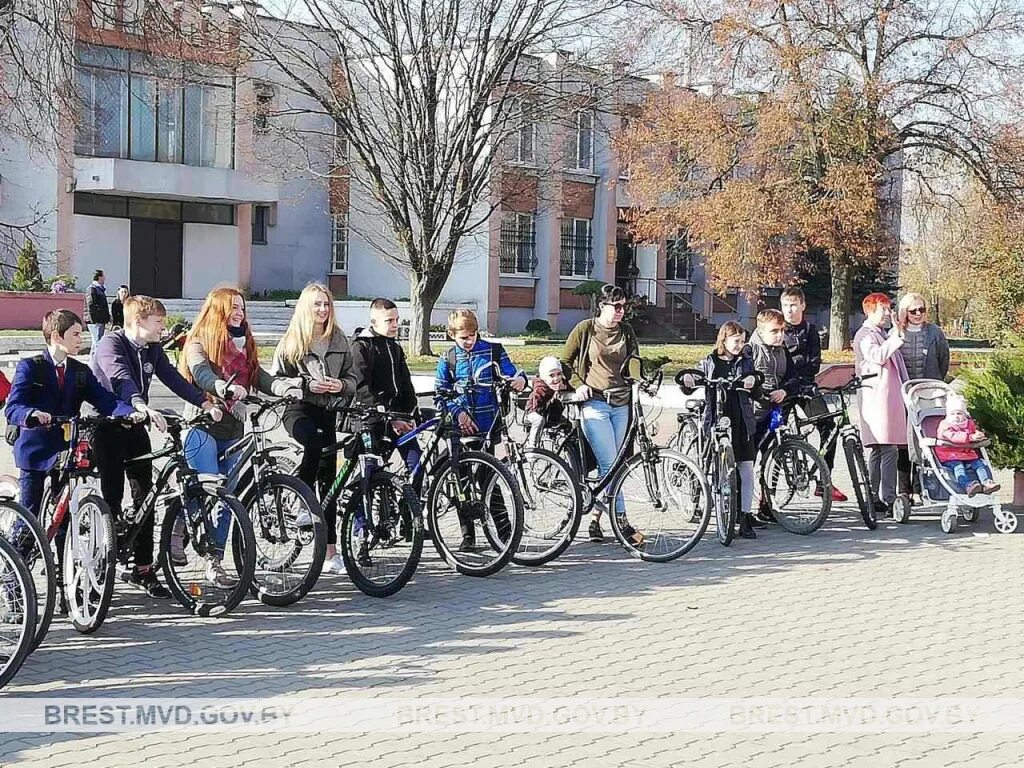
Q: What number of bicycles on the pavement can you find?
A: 12